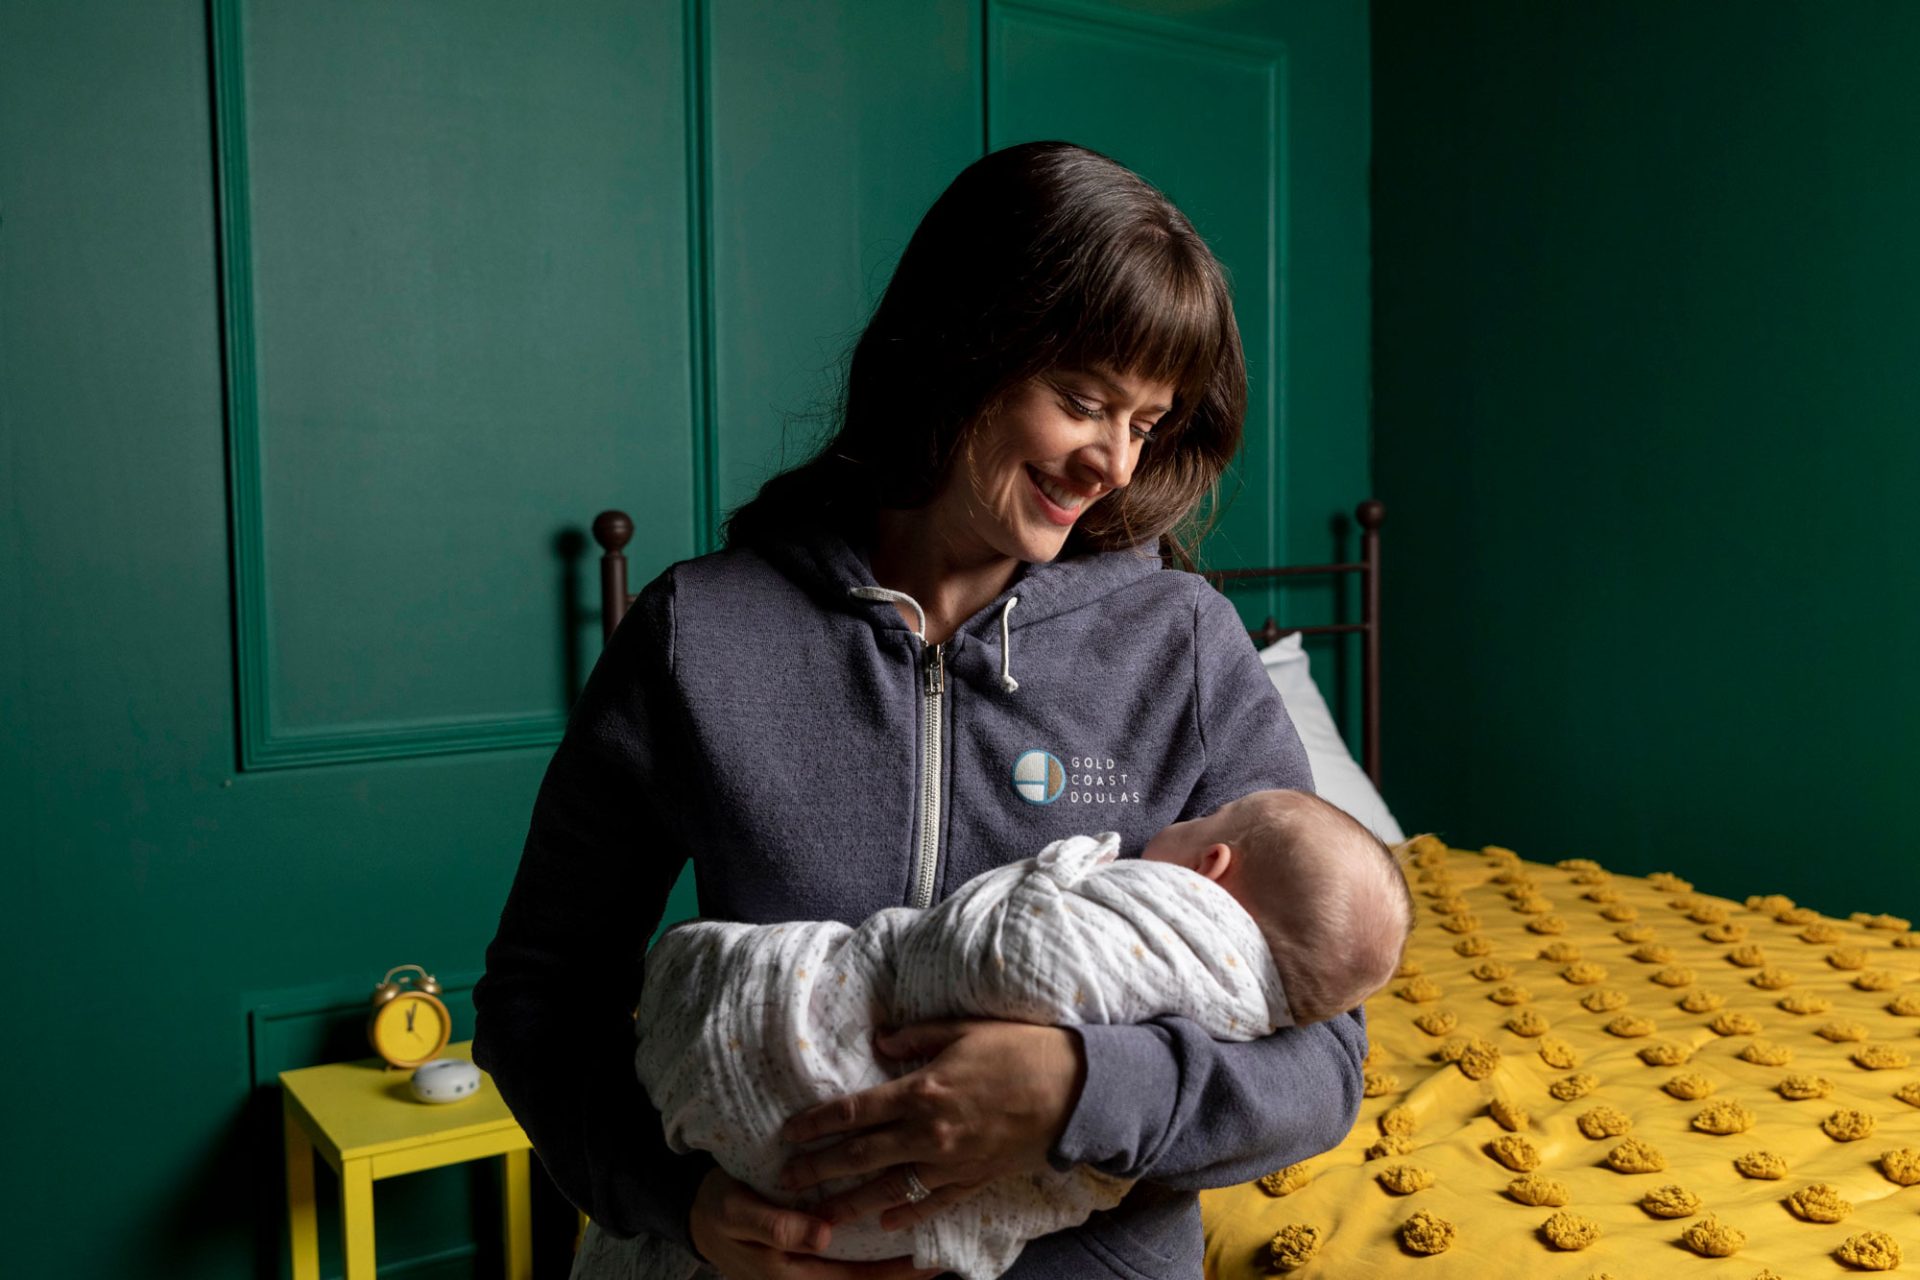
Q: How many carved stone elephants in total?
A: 0